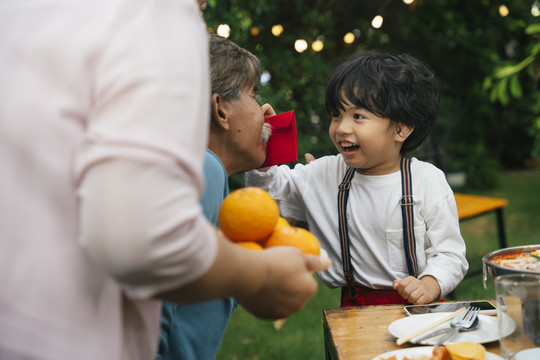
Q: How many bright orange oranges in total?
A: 4